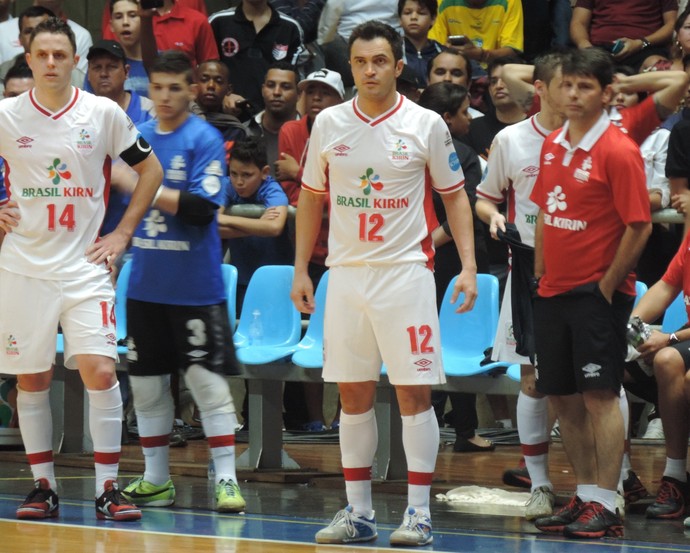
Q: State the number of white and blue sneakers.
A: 2